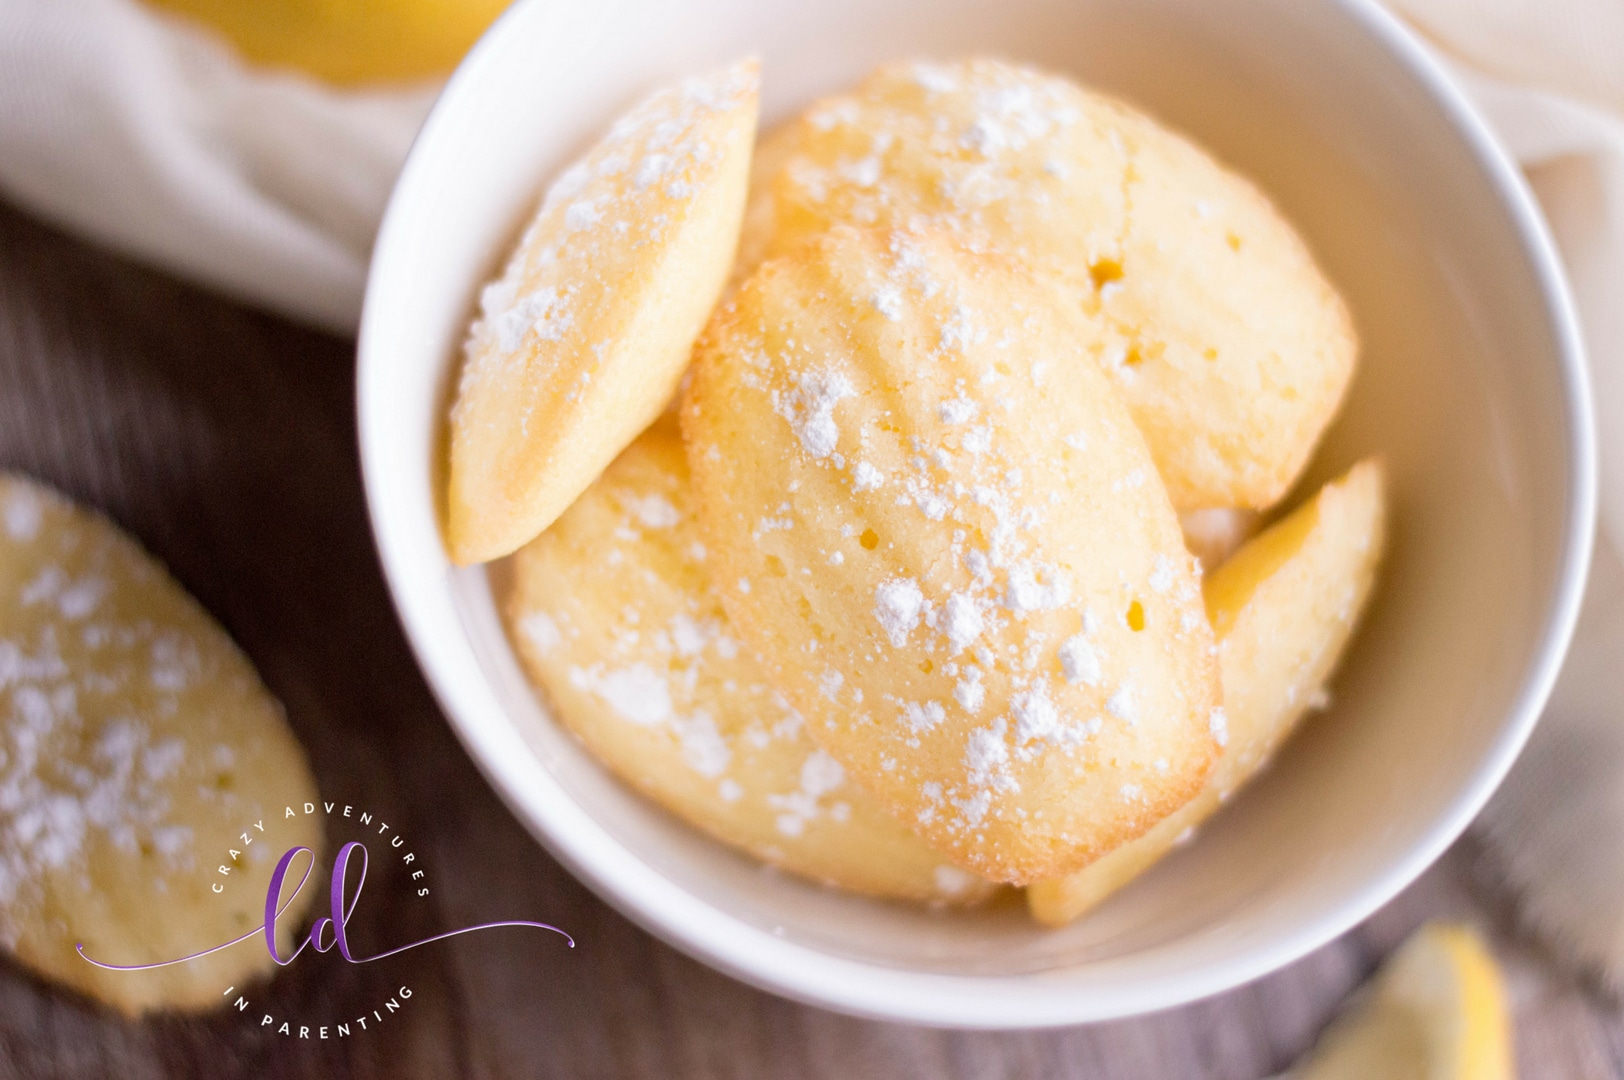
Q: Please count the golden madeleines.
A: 6